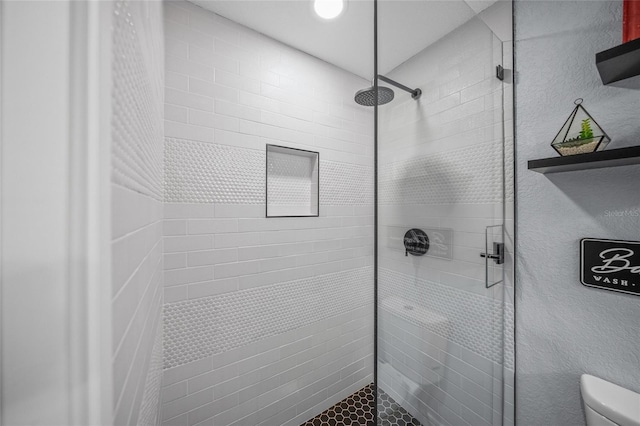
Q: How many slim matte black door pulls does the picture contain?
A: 1